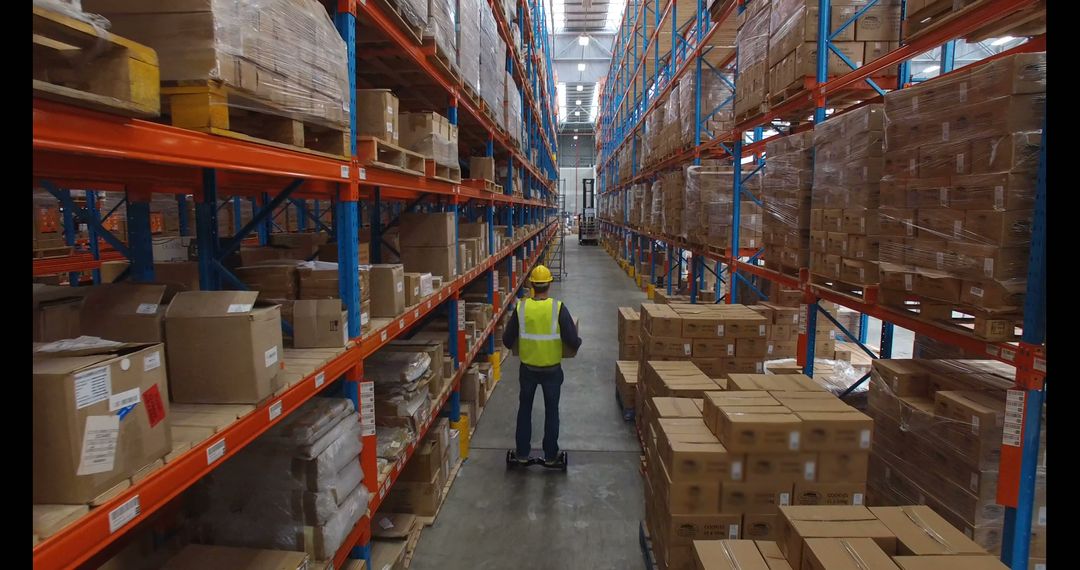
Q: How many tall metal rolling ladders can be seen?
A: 1